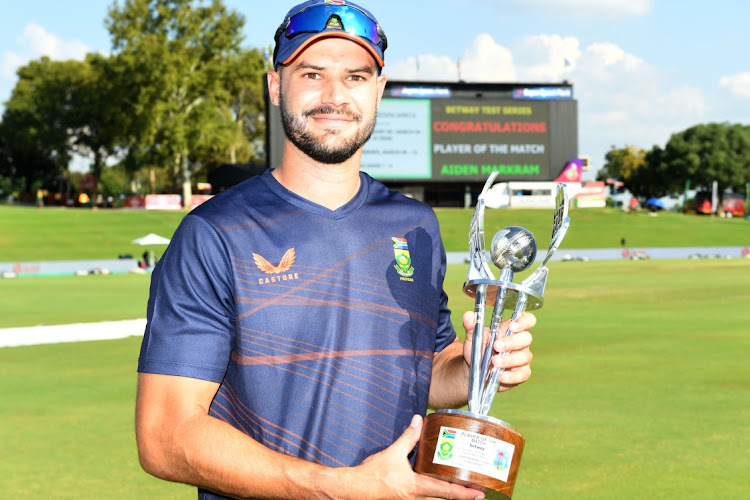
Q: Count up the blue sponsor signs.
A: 2